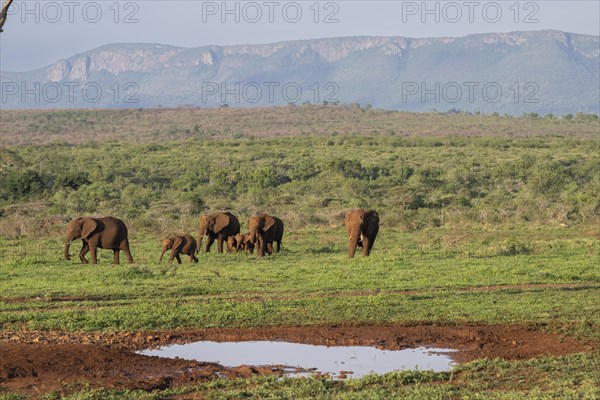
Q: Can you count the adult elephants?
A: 4